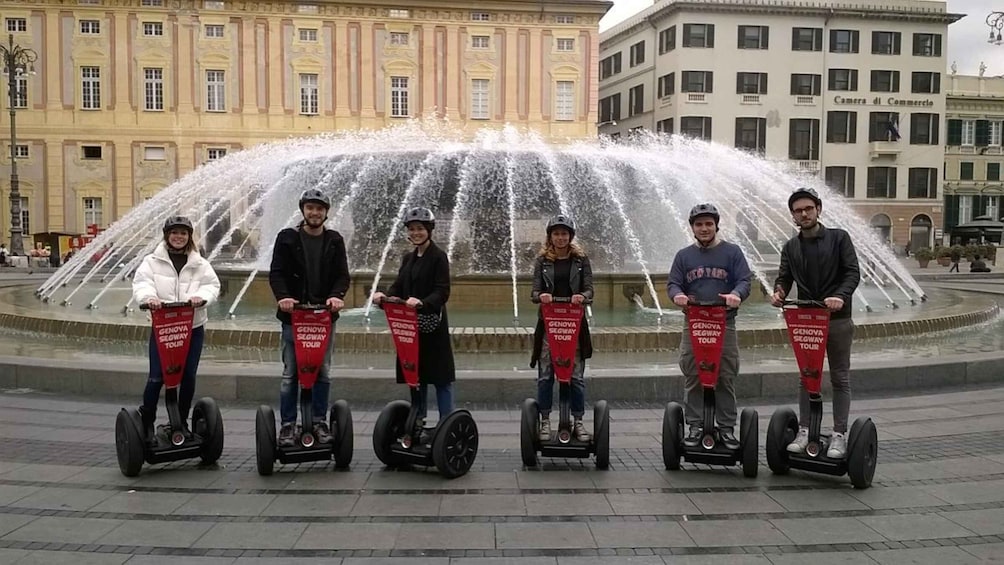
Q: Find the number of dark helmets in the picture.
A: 6